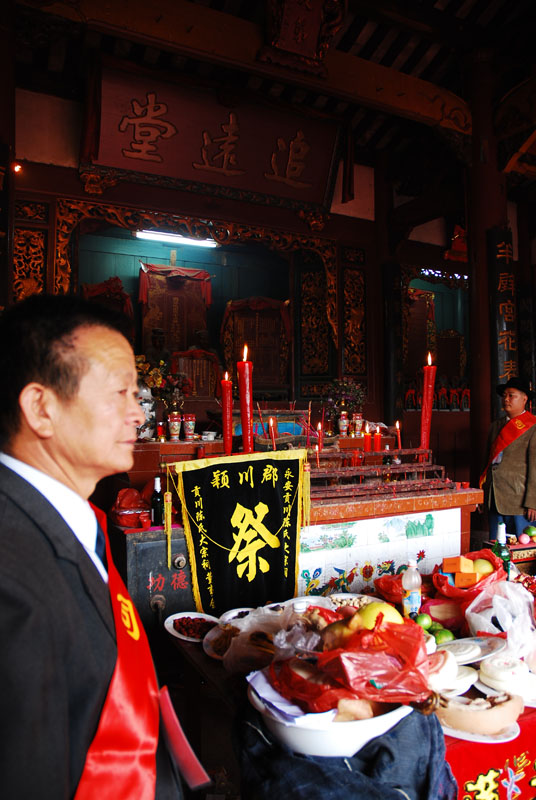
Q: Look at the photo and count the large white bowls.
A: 1